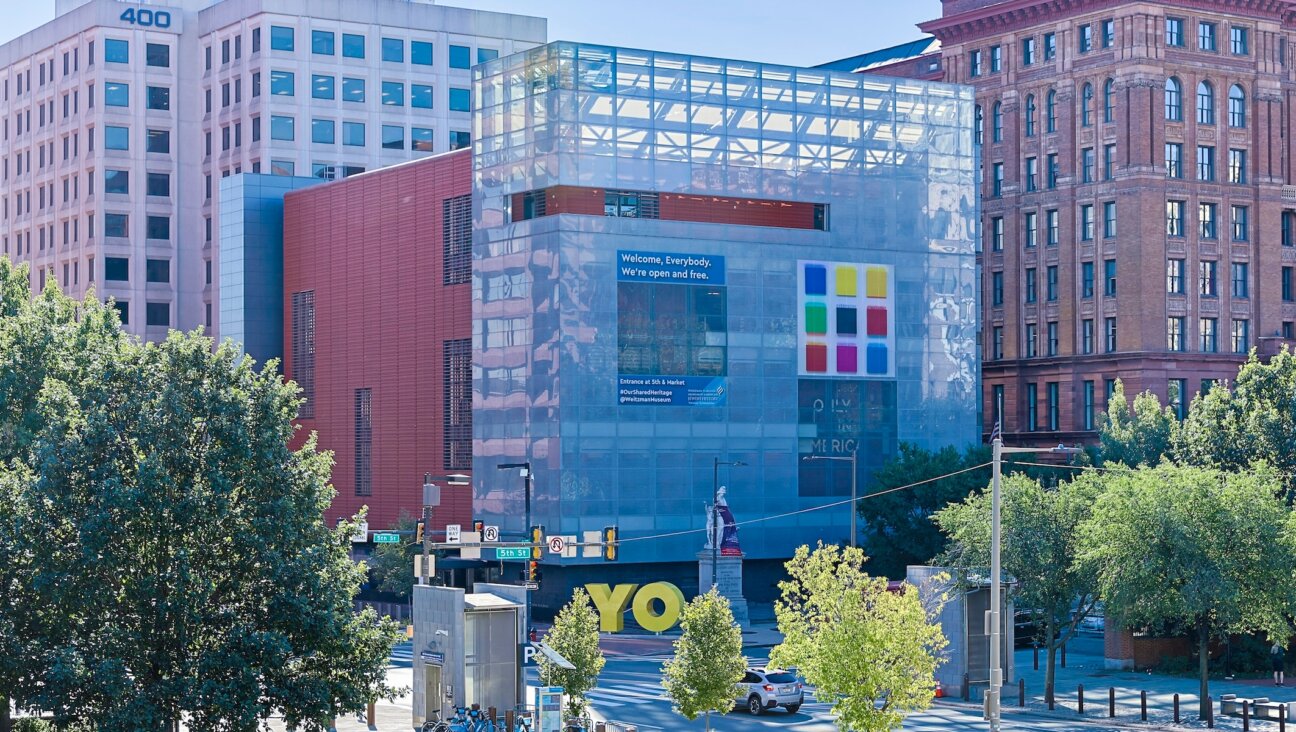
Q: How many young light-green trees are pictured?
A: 3